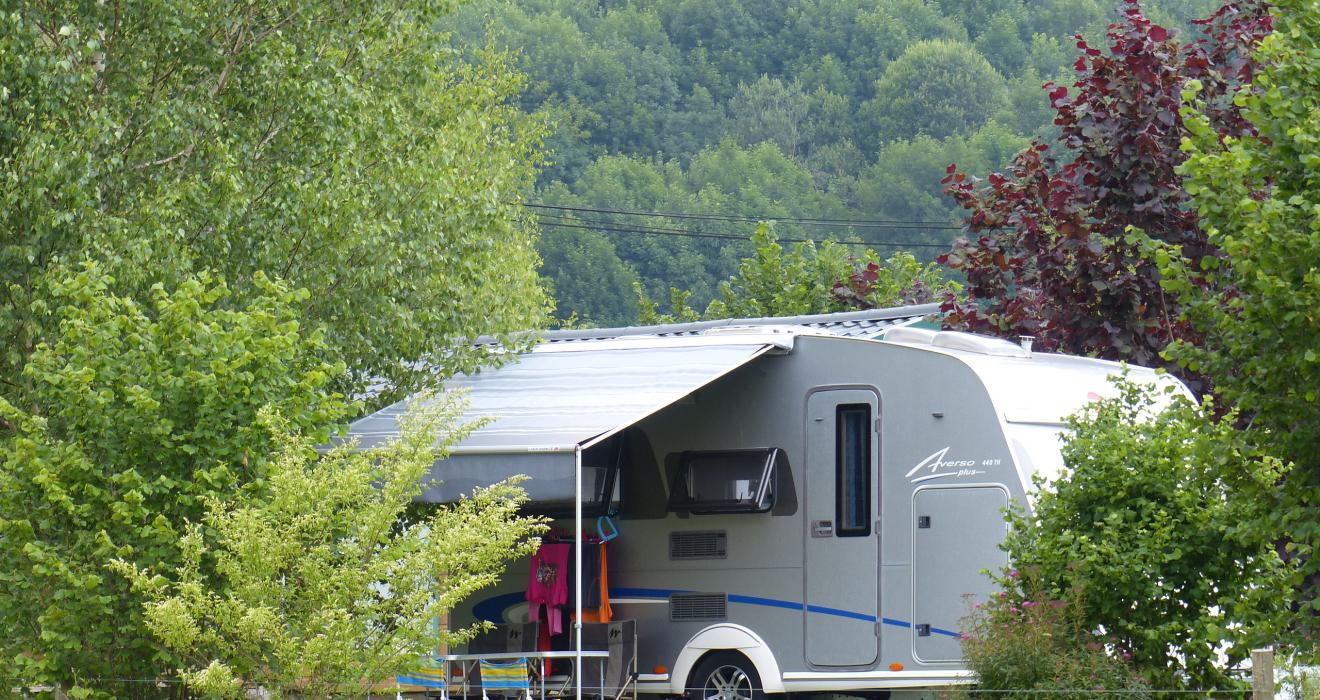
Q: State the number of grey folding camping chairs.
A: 2